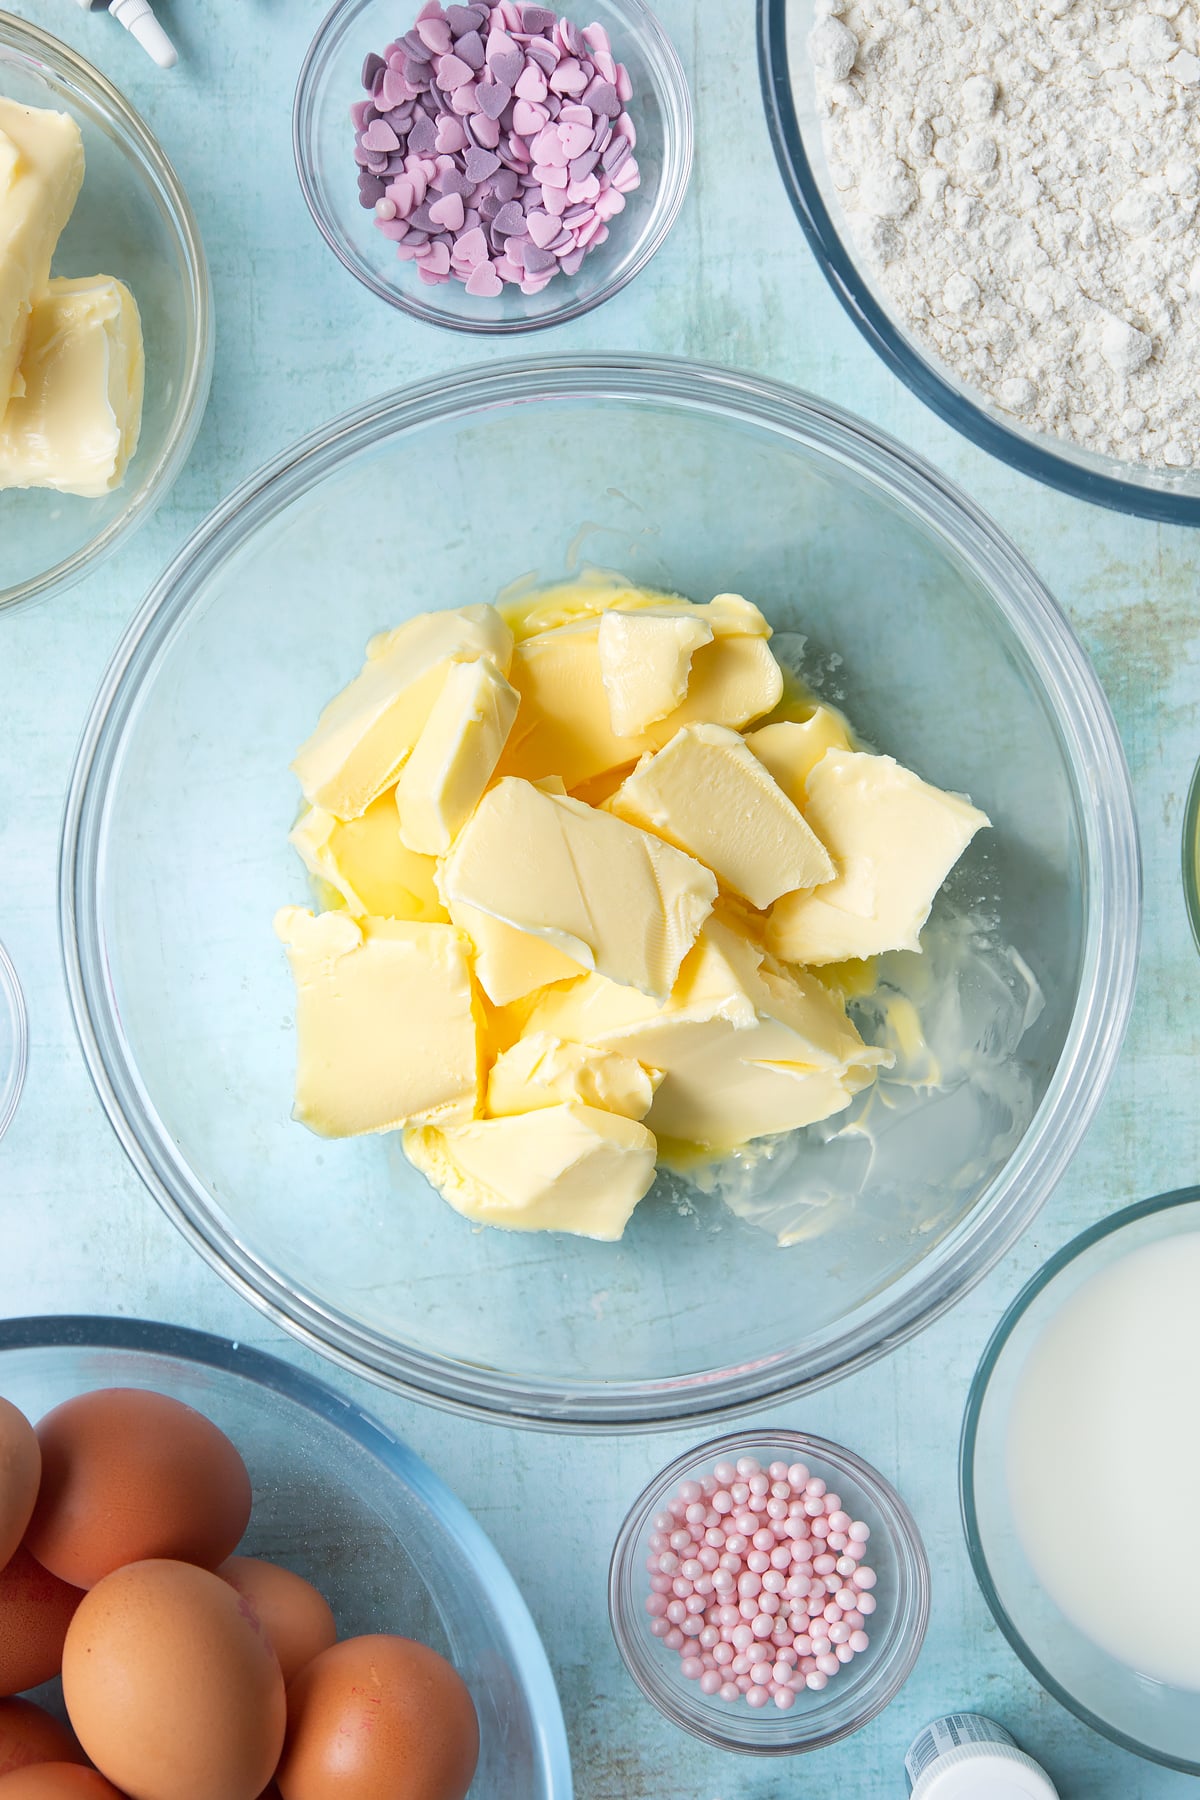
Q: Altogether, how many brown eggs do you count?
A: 8